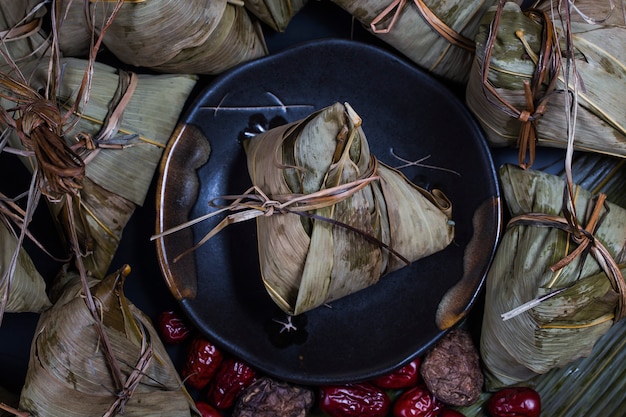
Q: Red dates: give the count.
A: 9